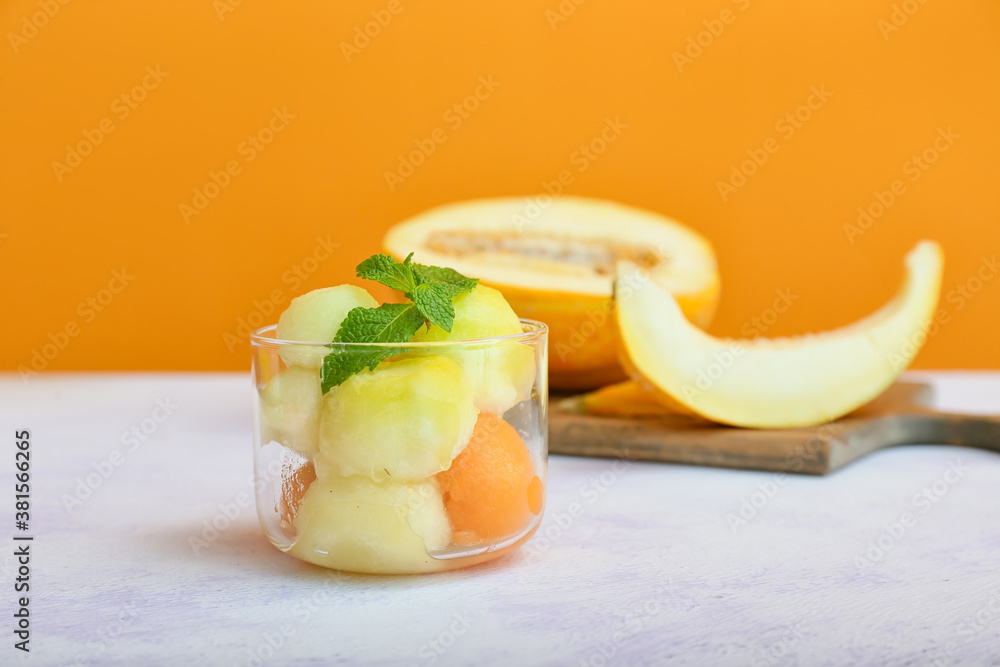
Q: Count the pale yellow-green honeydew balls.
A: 5